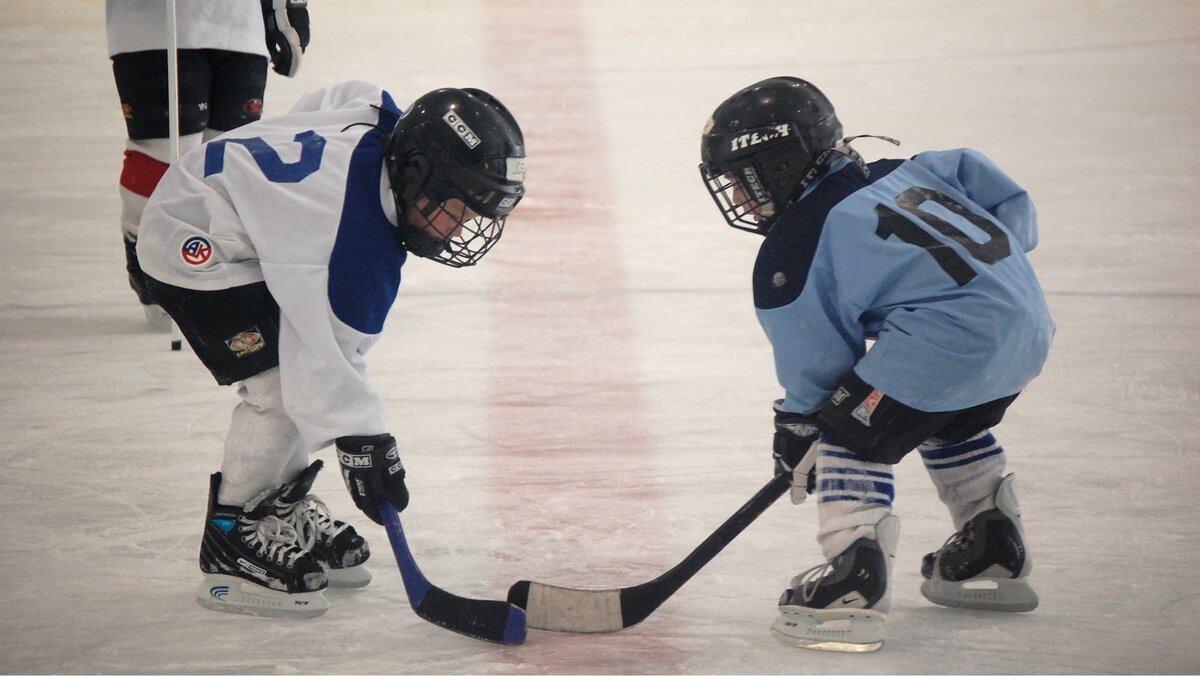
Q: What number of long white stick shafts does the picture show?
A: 1